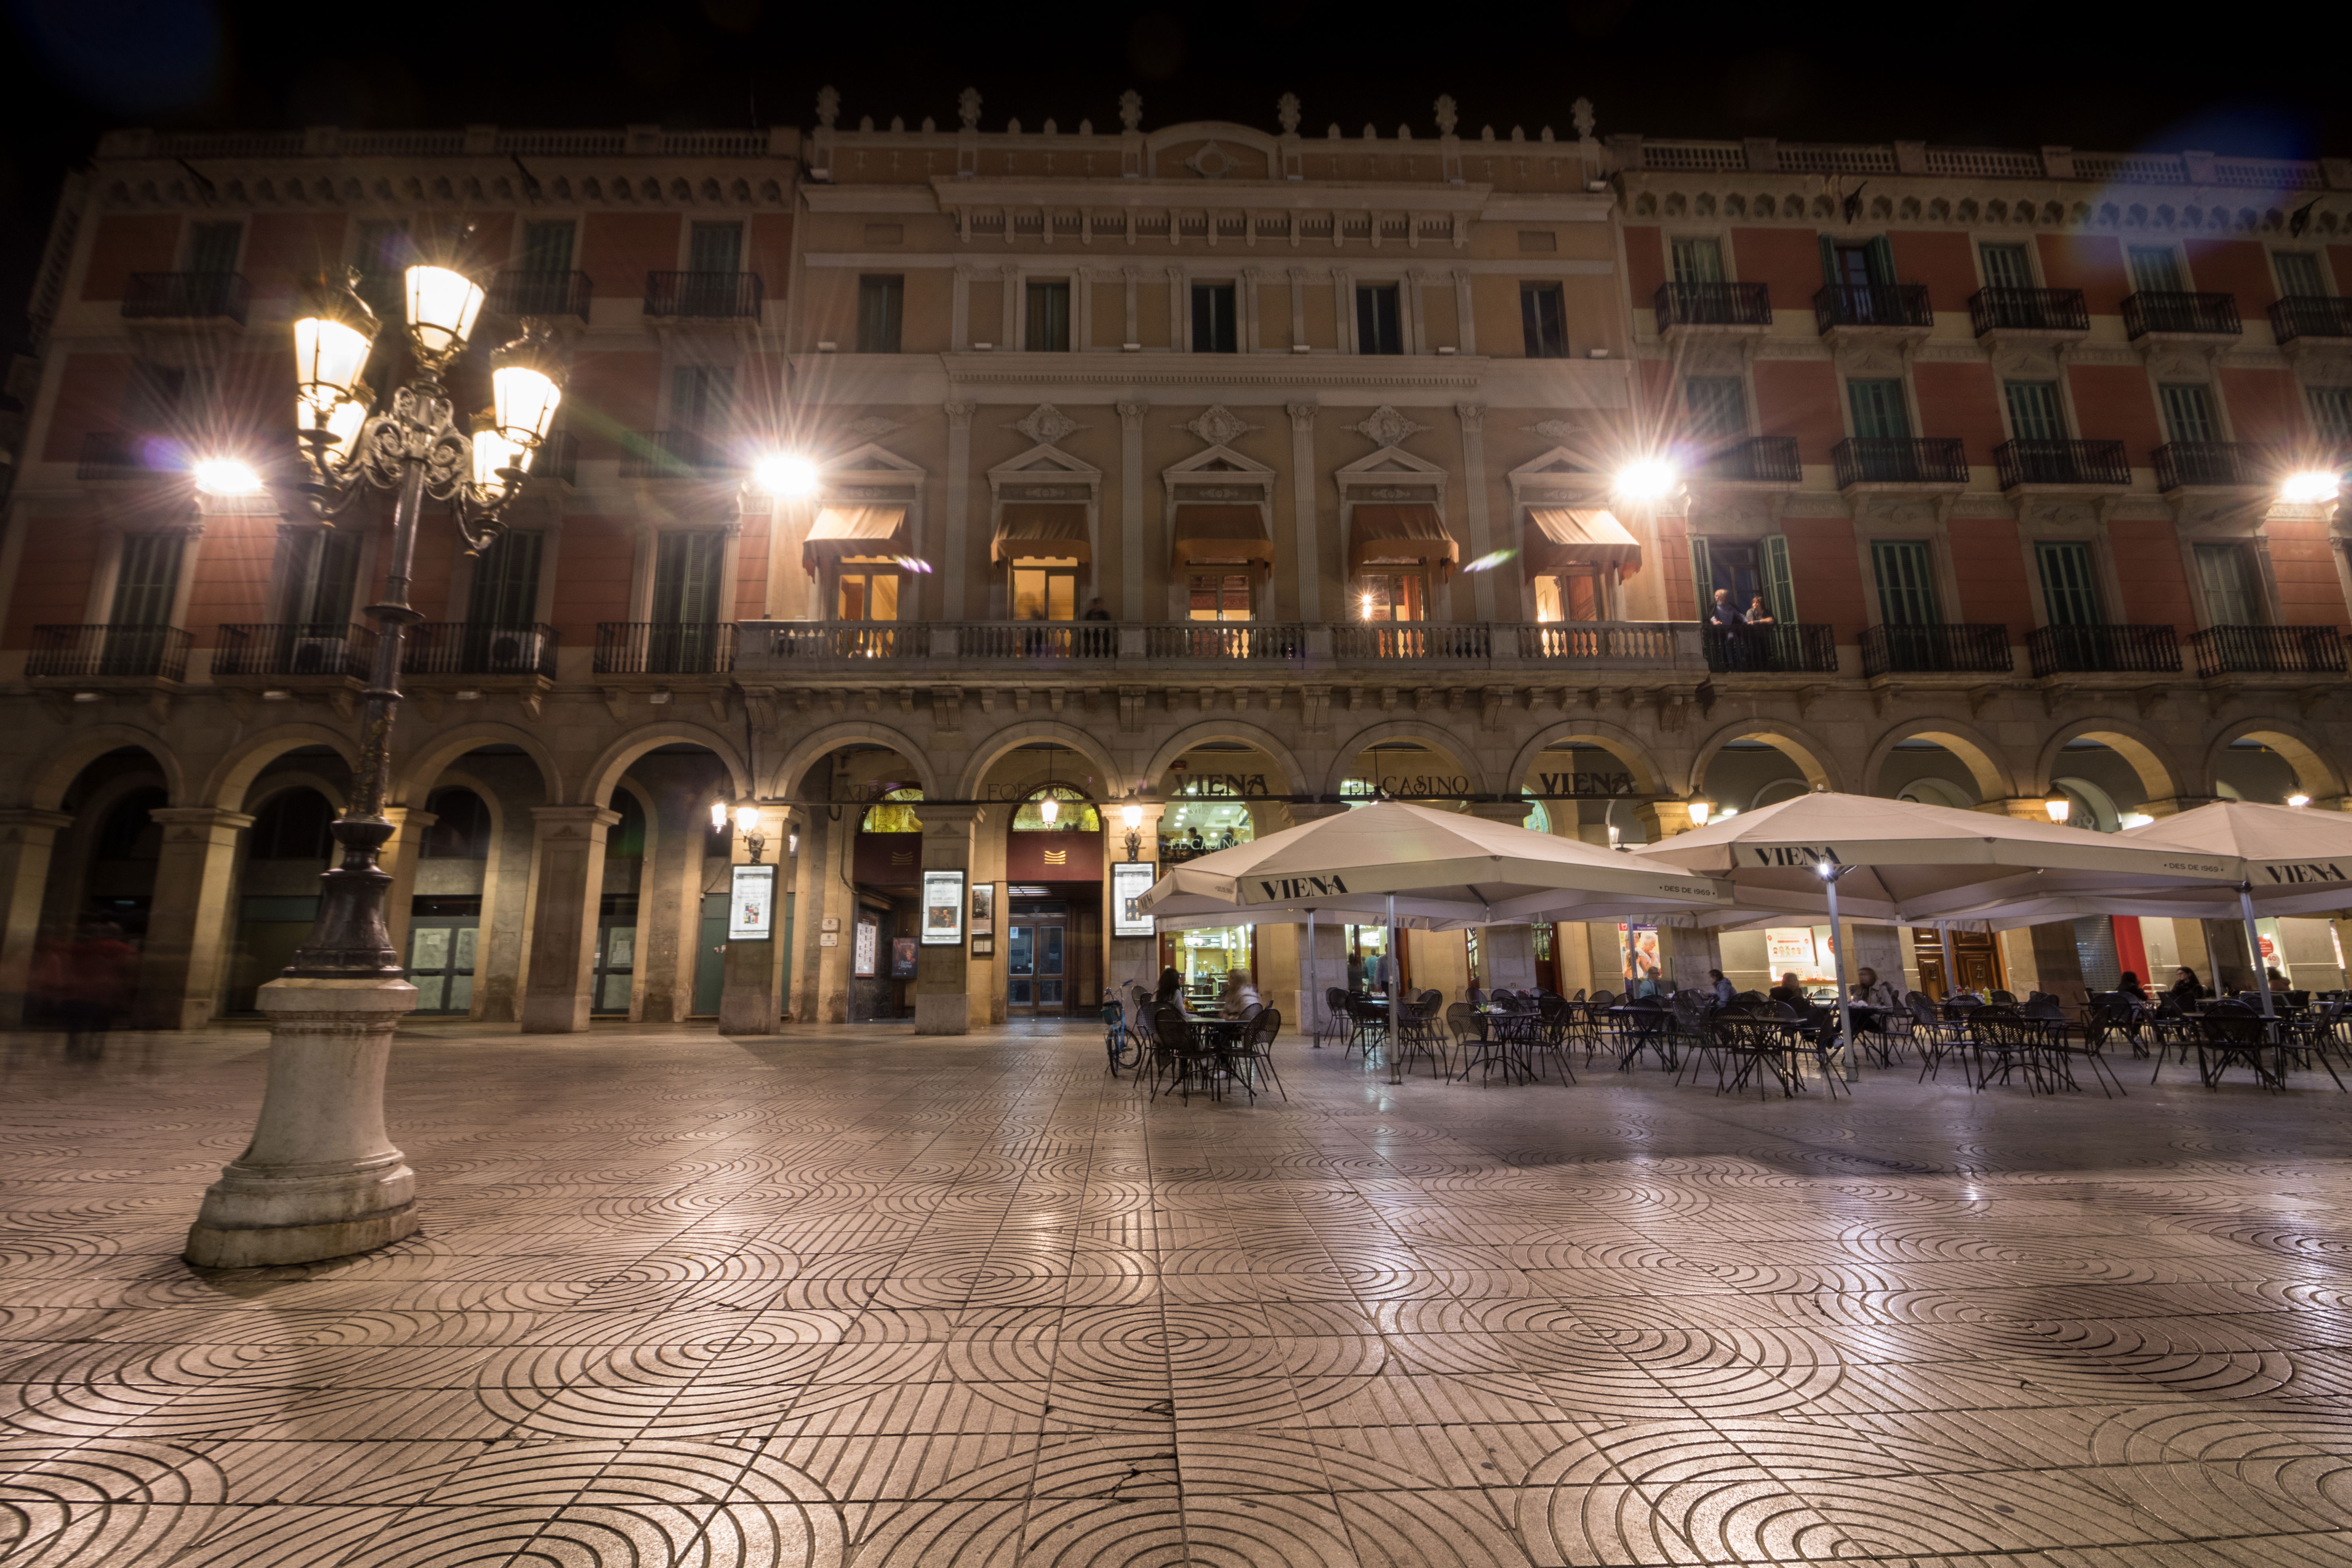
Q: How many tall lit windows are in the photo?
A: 5